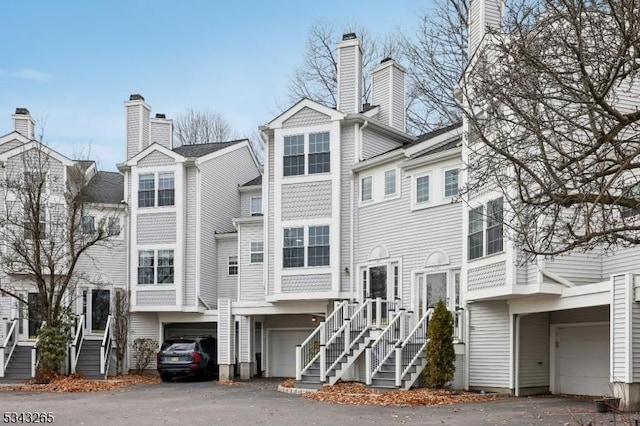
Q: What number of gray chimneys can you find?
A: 6